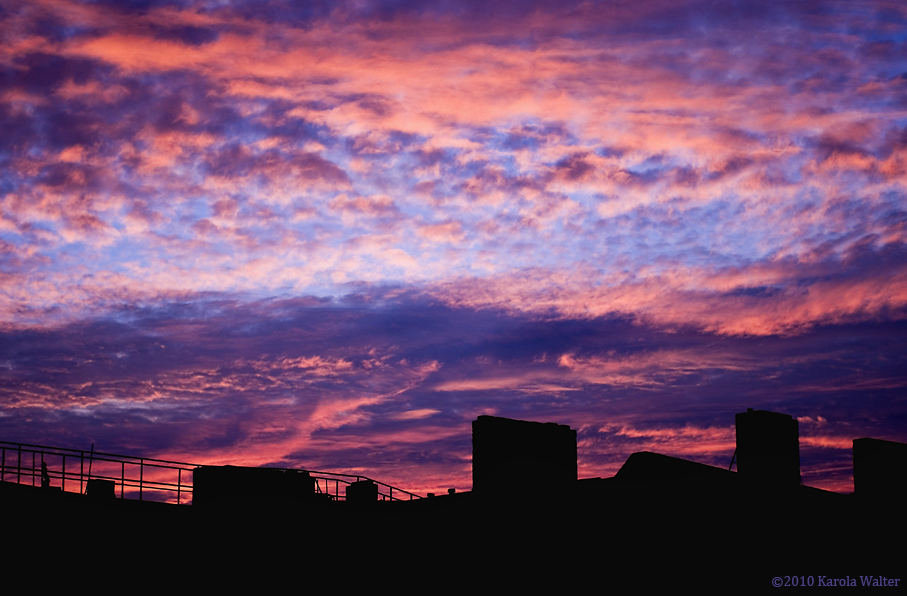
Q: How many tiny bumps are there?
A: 2